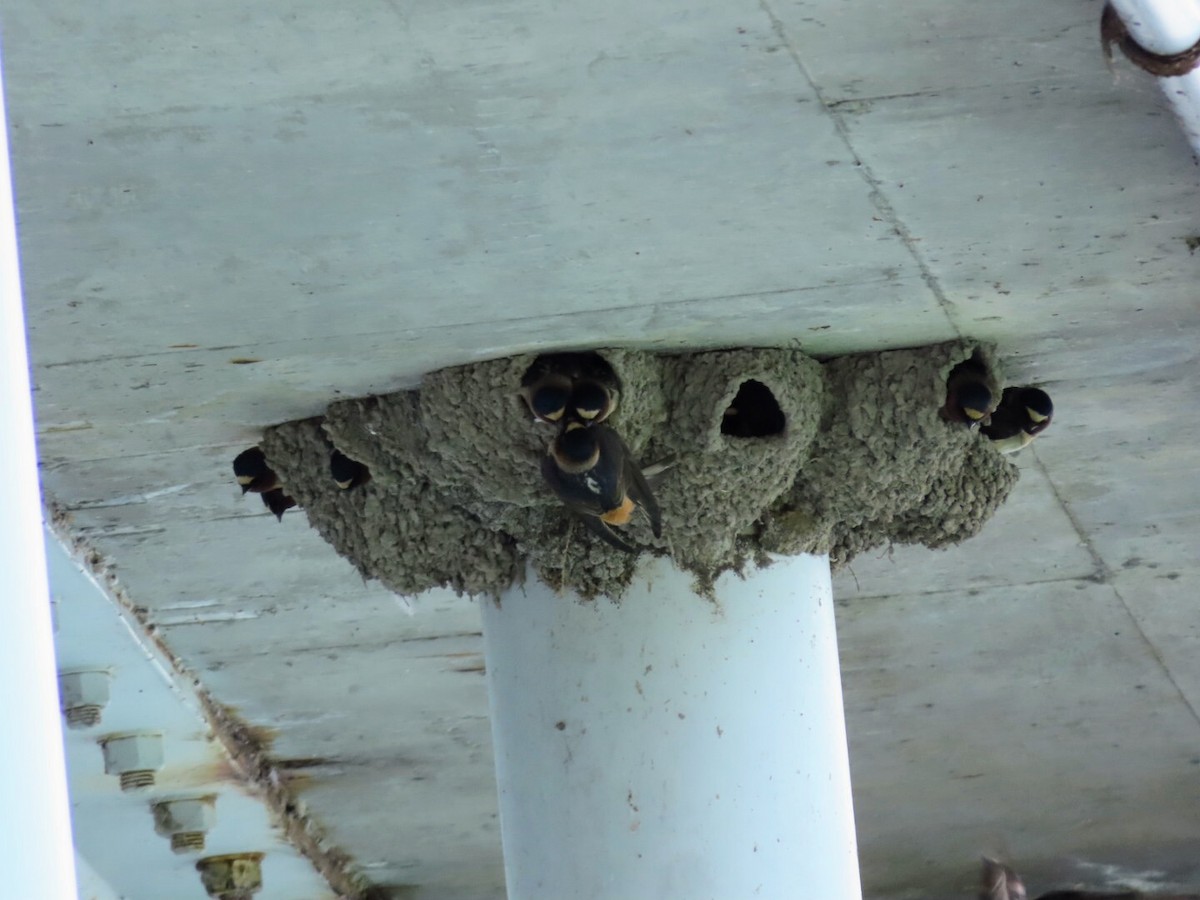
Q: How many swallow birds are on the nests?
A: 8